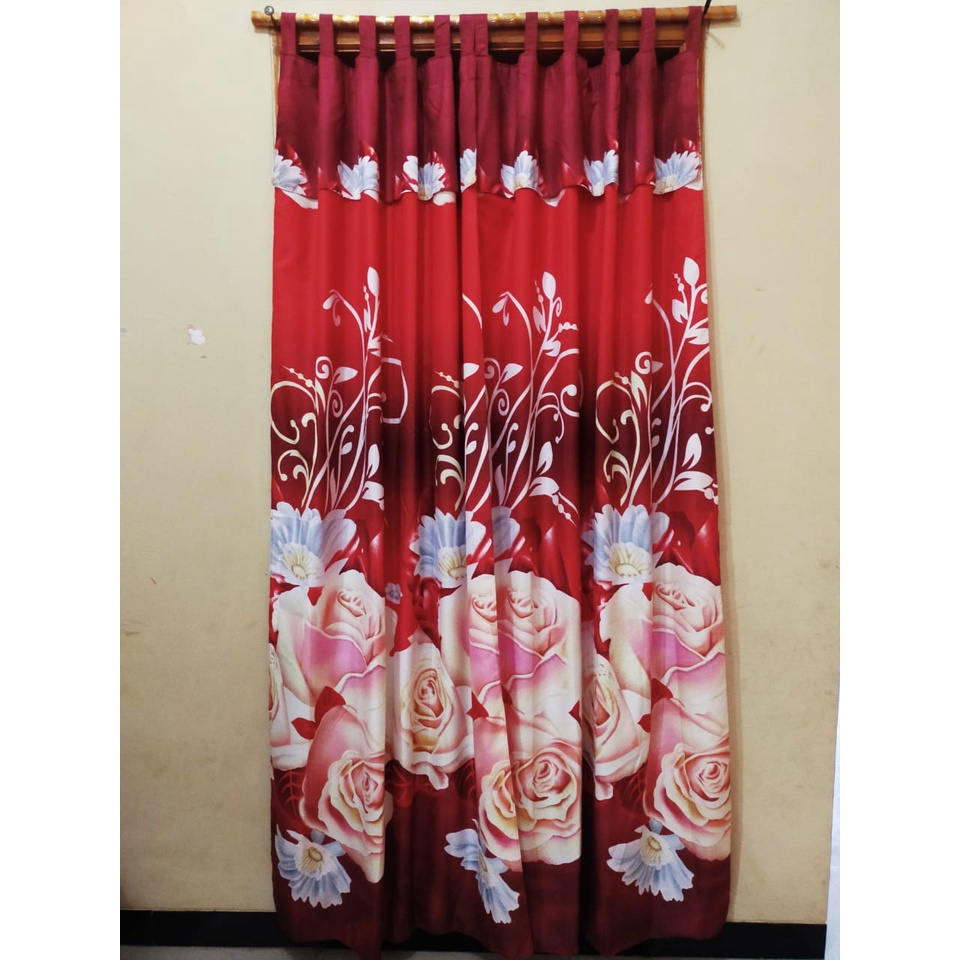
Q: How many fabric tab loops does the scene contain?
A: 12